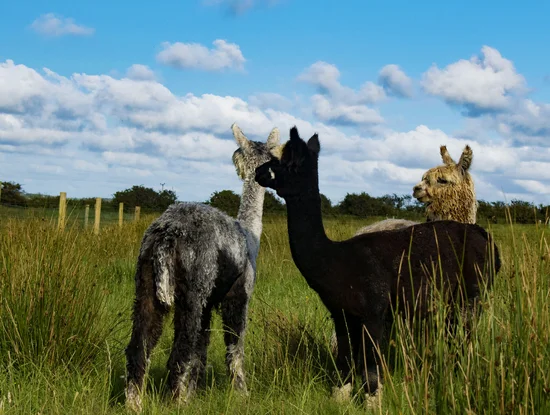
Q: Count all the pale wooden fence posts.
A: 5